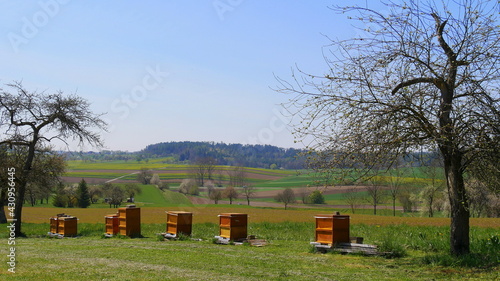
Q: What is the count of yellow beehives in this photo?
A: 7